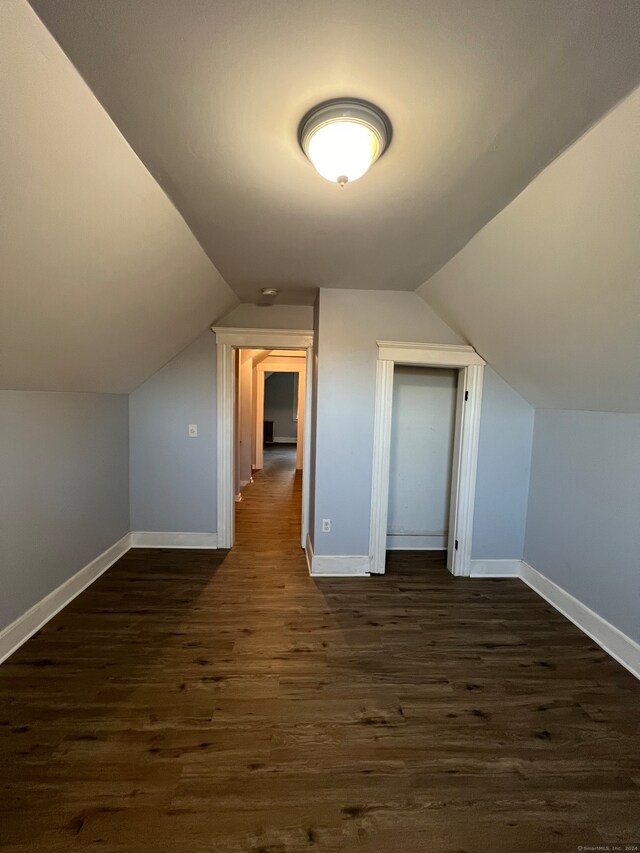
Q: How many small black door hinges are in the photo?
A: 2